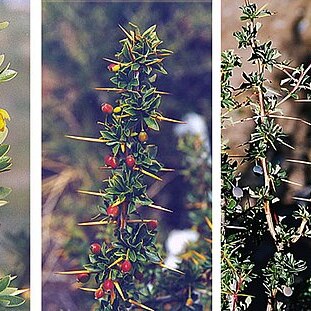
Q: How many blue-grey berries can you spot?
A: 3